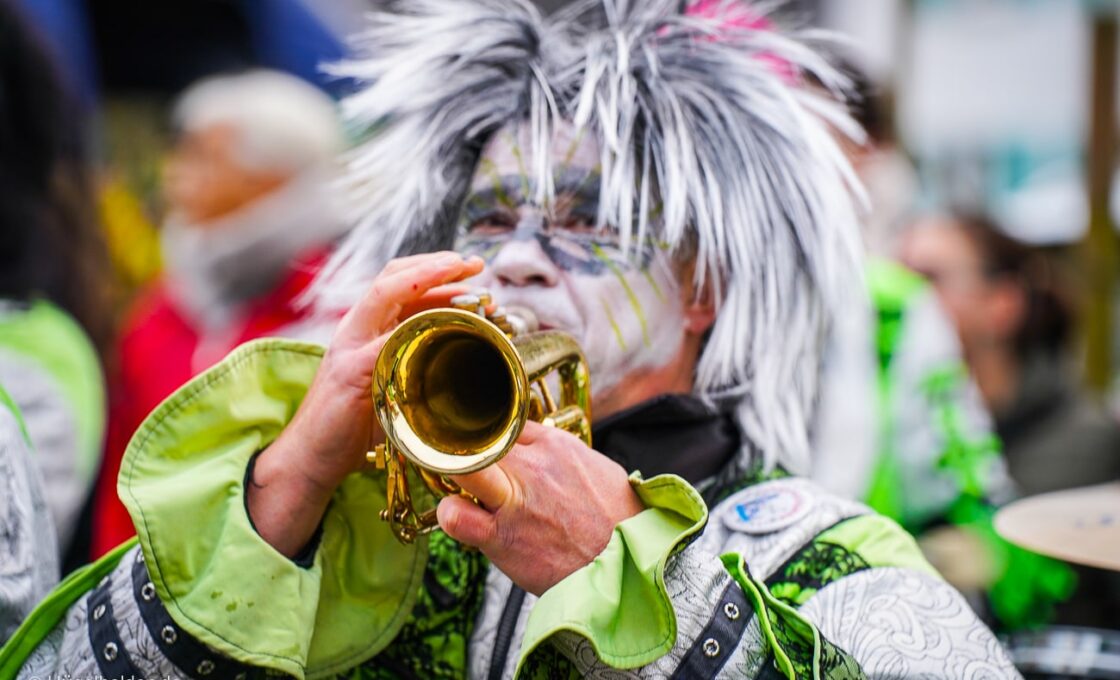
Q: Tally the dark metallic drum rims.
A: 1